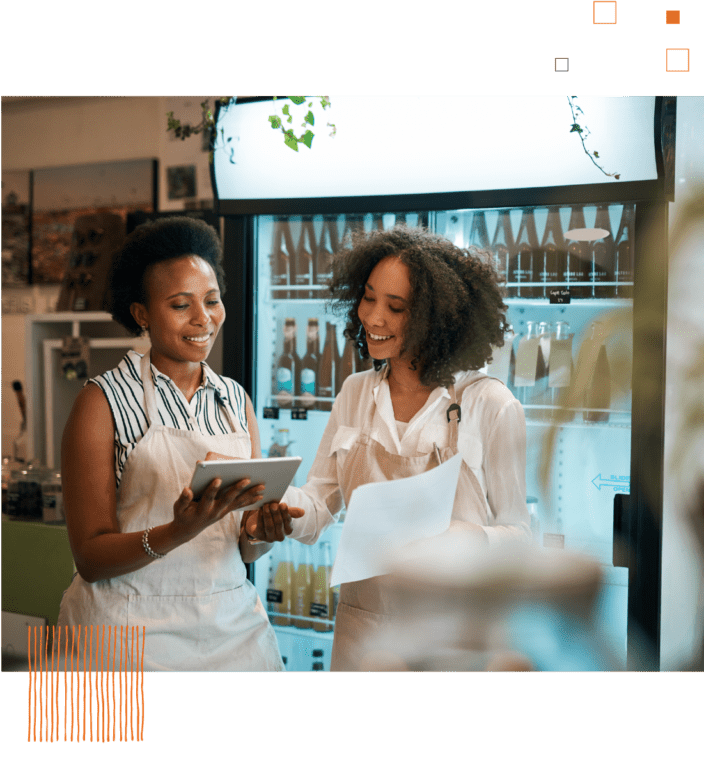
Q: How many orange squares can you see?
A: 3